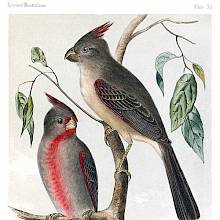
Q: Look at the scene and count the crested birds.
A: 2